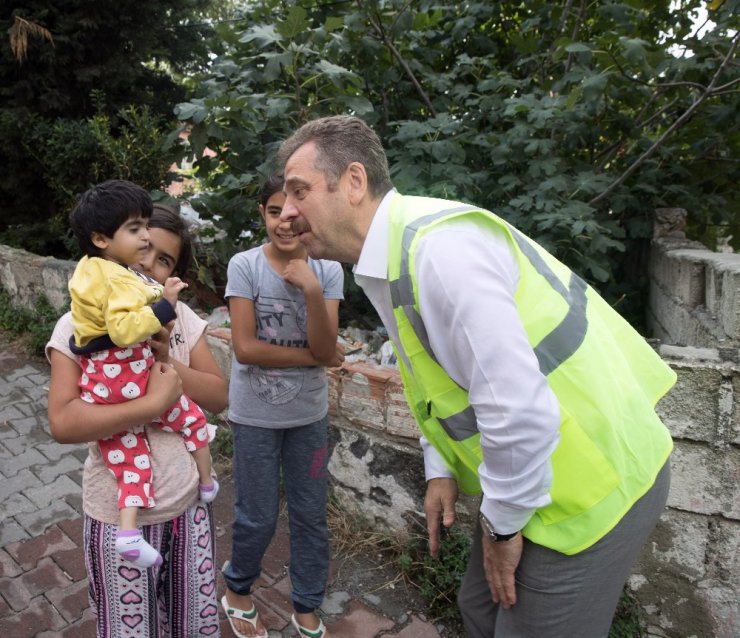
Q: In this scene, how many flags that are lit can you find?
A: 0